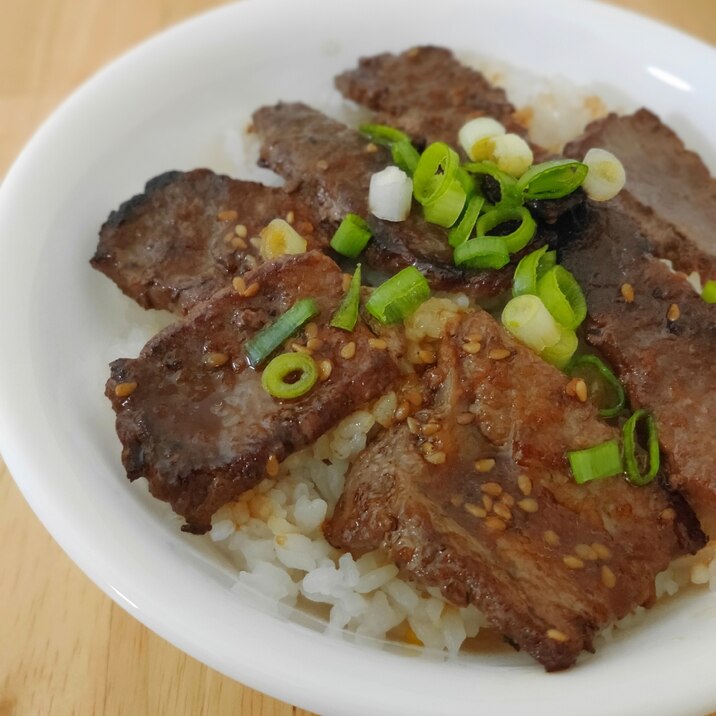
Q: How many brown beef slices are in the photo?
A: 7